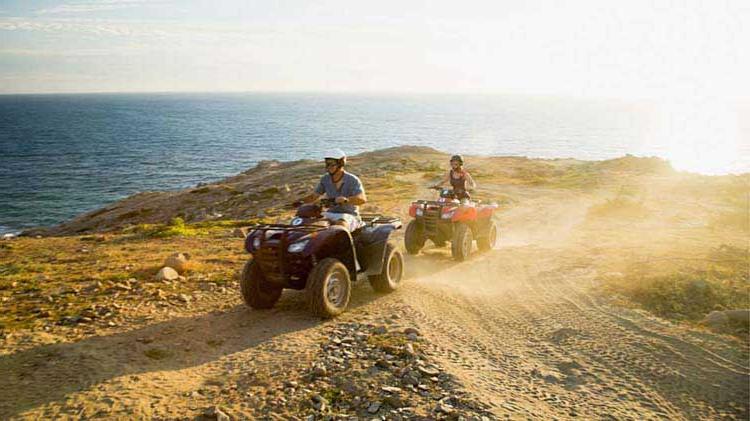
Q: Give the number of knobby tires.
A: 6